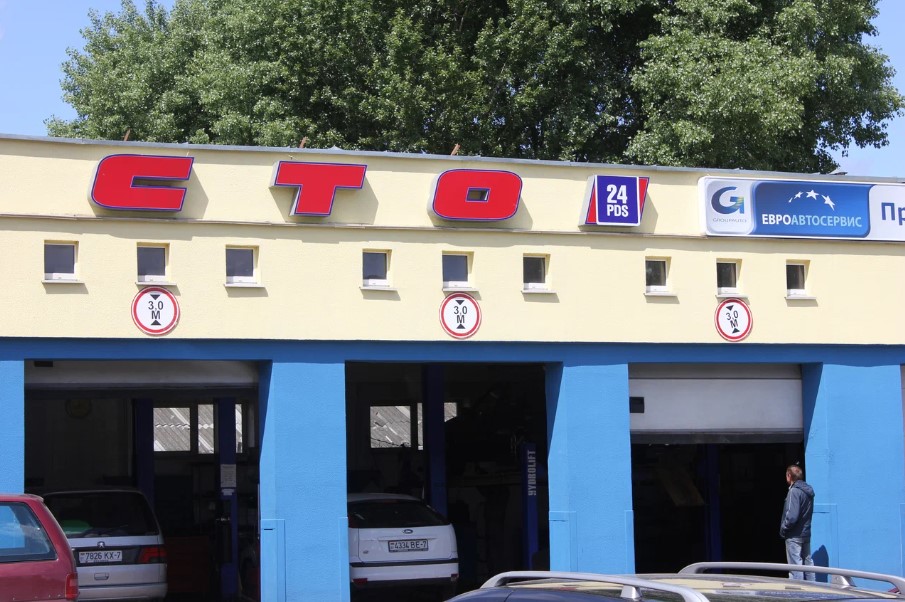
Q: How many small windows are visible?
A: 9